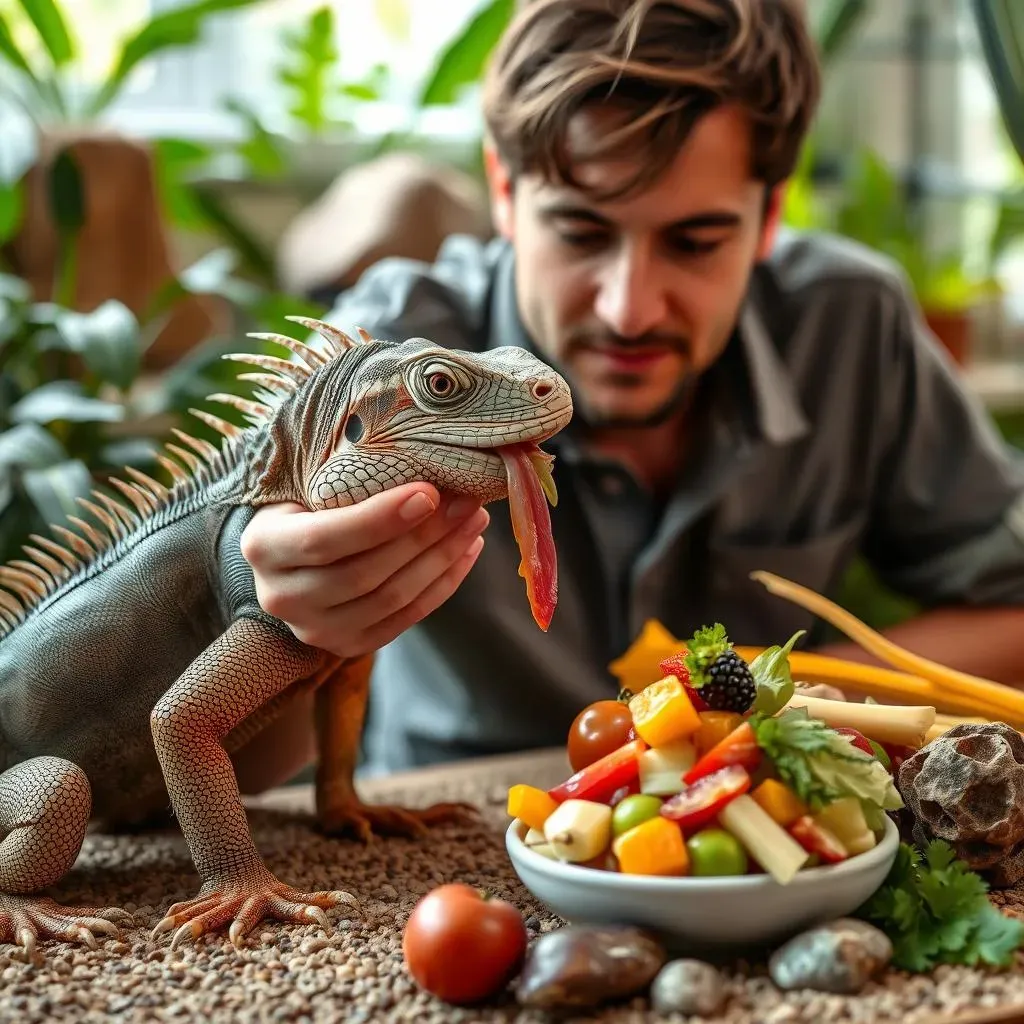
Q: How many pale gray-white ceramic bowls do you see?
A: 1